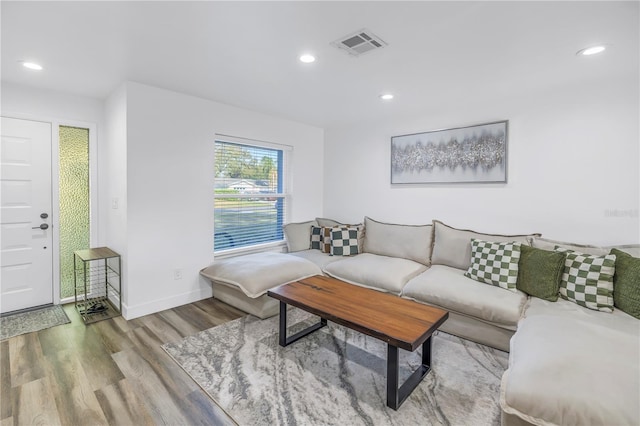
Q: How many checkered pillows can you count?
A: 5